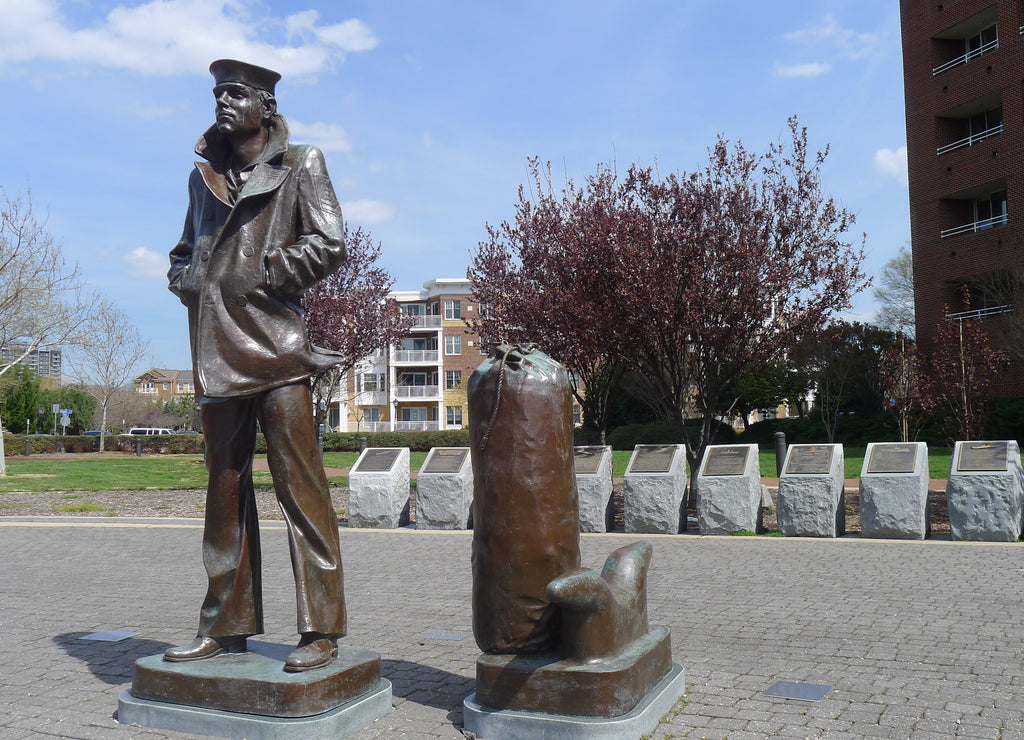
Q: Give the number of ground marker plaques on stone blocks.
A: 8